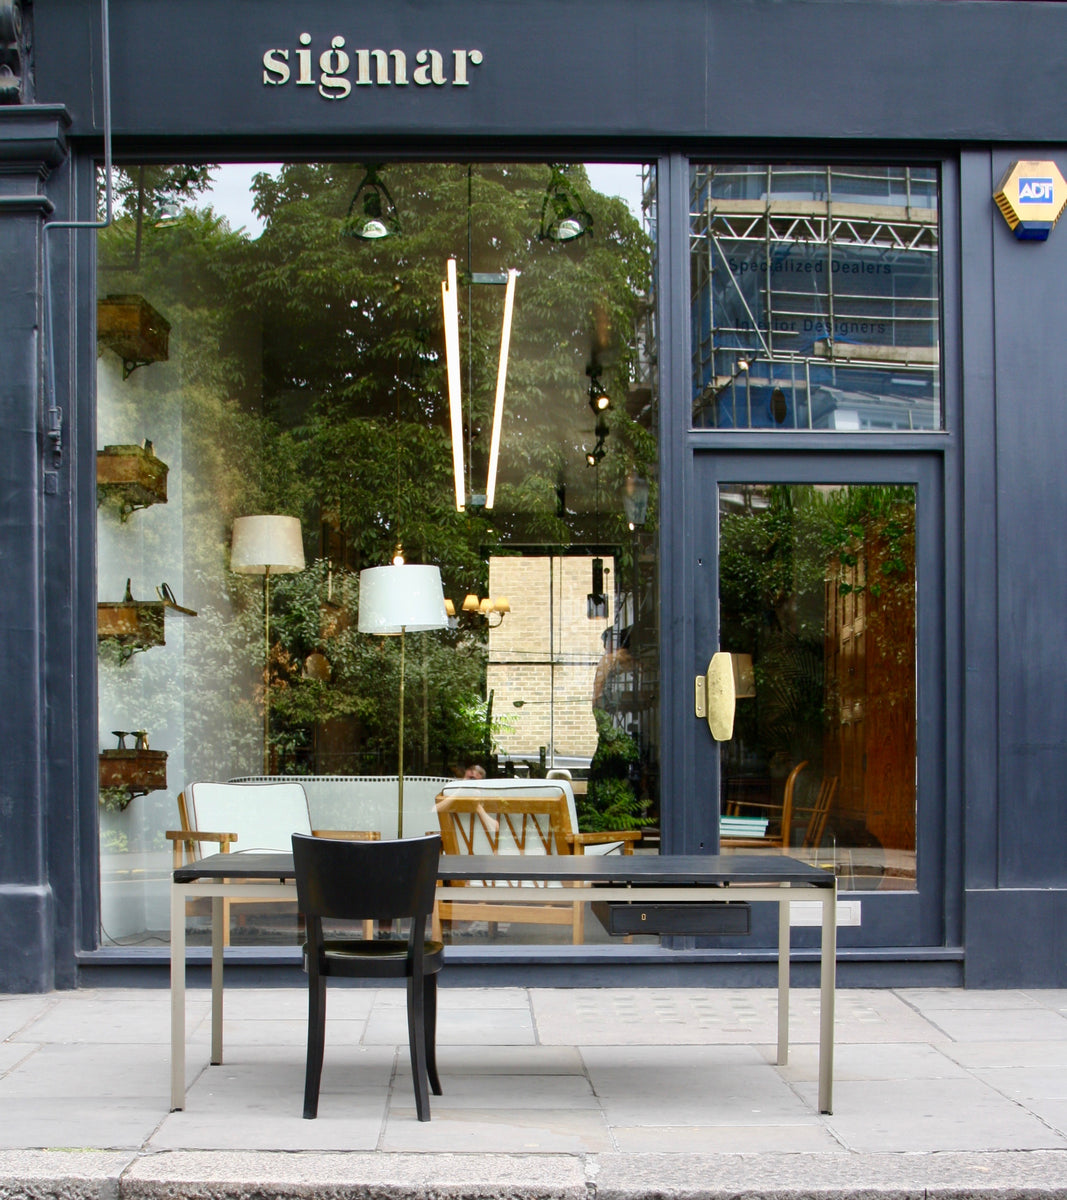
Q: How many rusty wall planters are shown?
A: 4